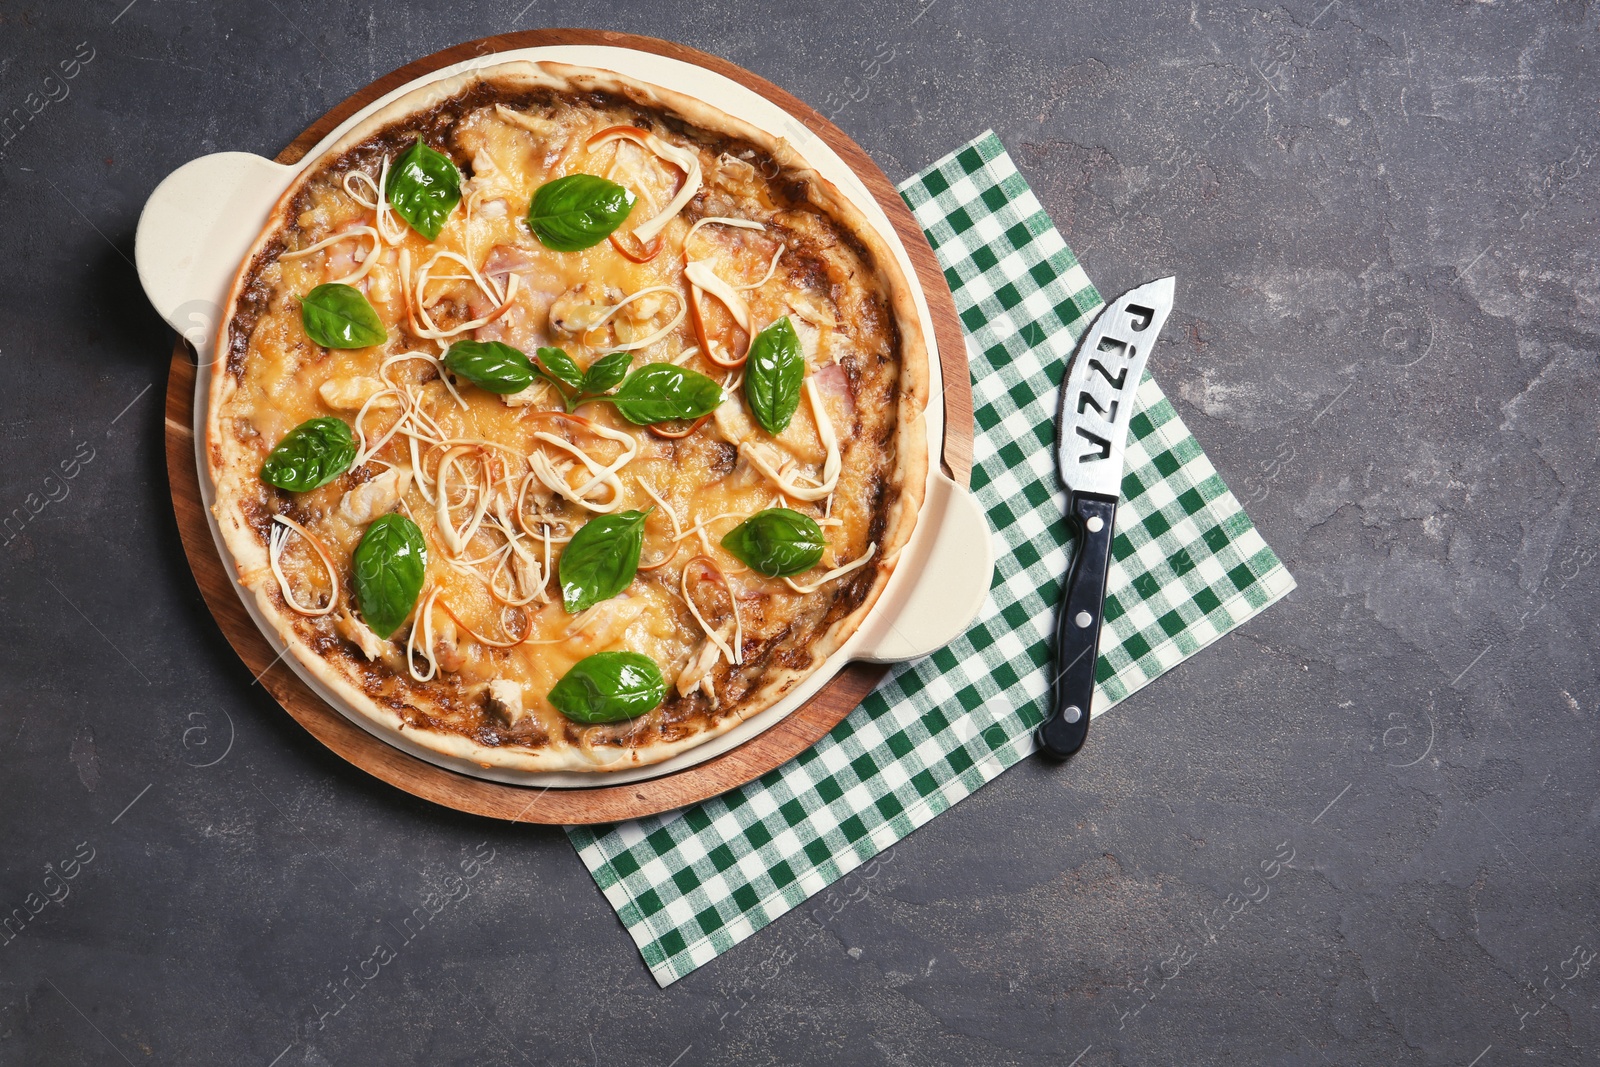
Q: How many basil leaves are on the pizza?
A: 13